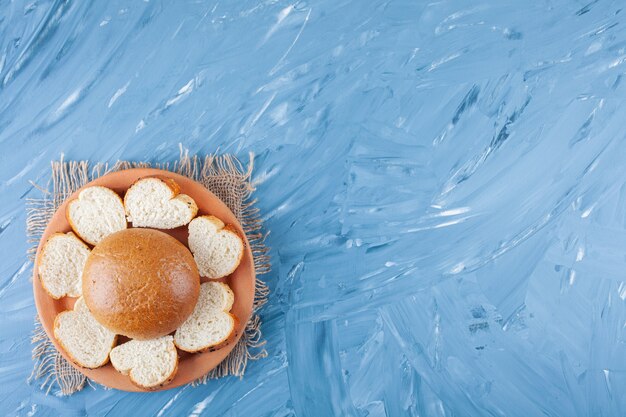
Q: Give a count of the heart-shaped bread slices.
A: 7